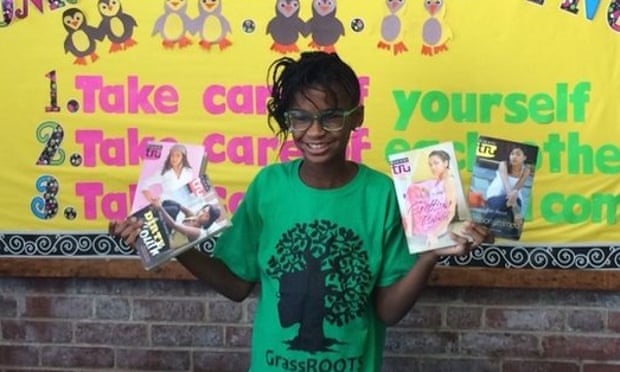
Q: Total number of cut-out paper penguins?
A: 8